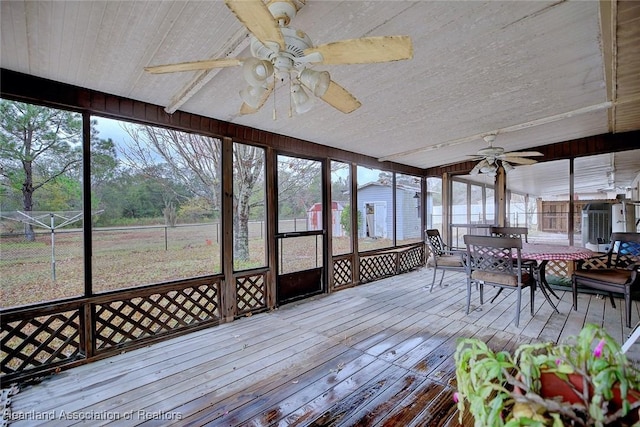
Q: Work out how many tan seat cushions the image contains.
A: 3